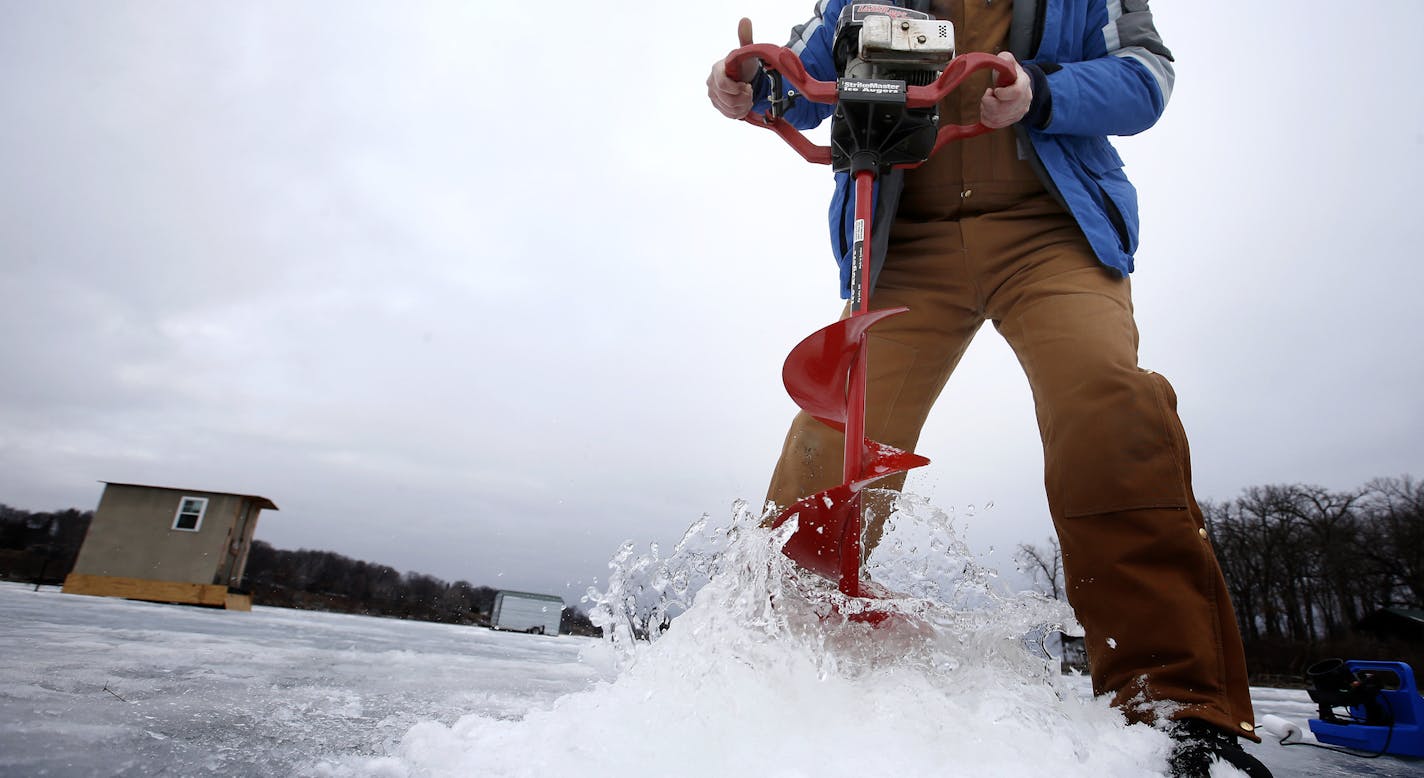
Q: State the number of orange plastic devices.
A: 0